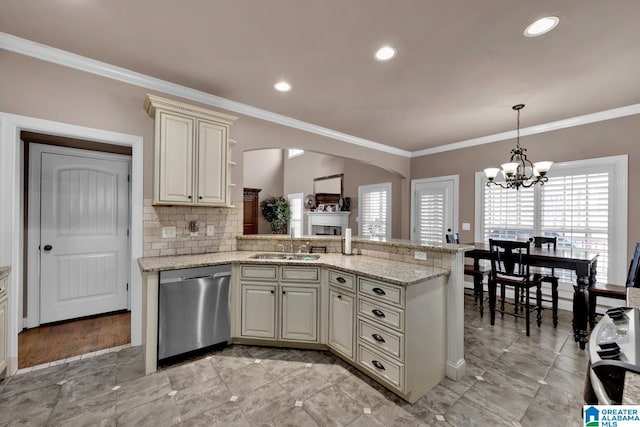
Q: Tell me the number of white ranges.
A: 0